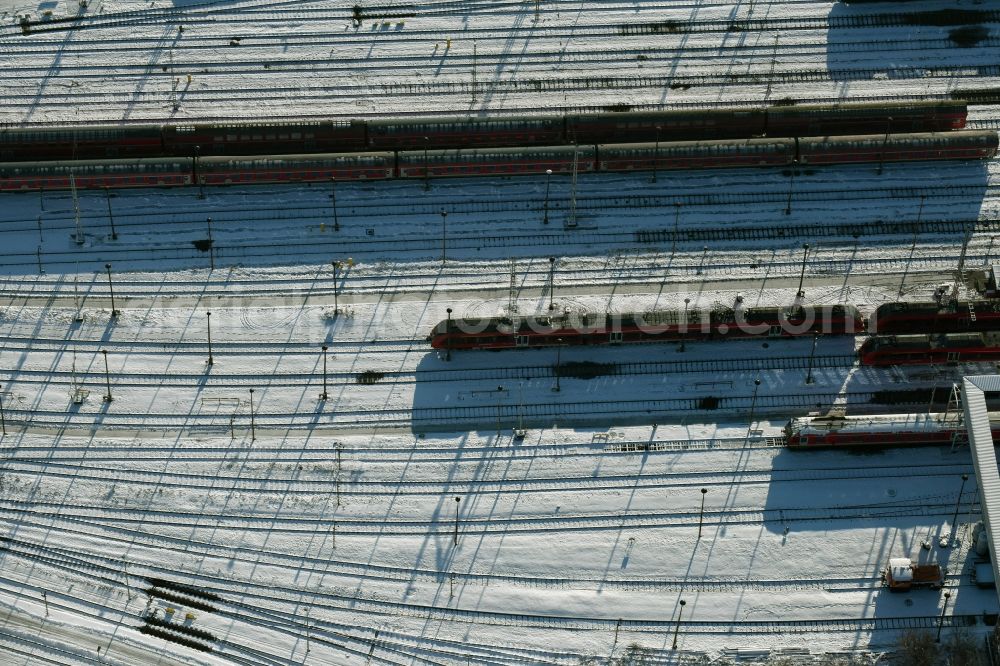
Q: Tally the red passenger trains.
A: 6